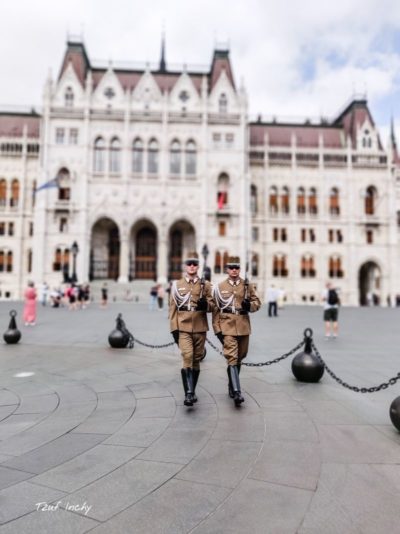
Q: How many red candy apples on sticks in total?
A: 0